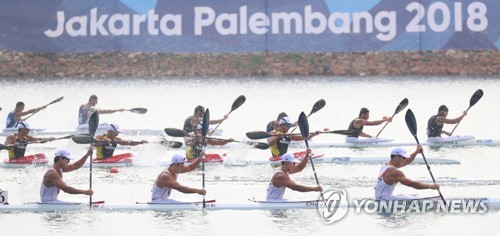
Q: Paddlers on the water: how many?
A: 14